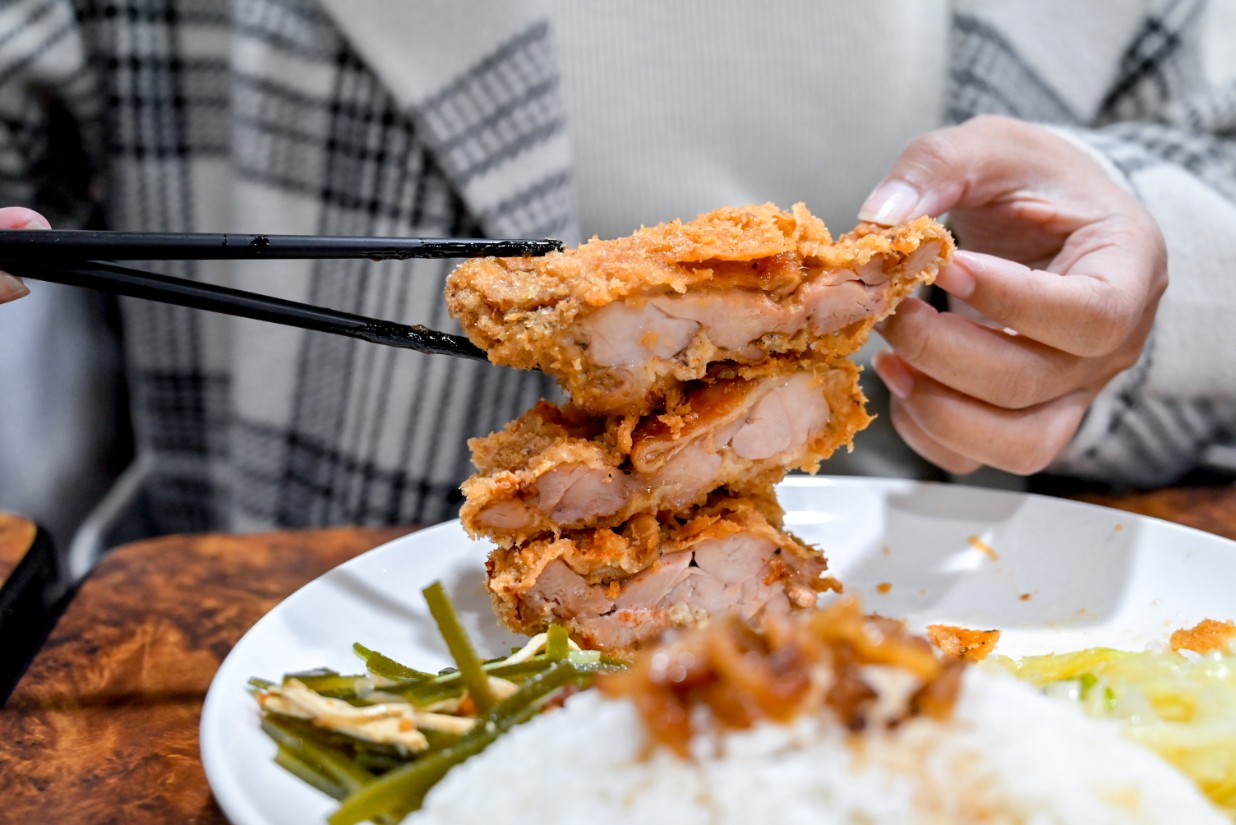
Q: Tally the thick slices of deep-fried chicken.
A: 3